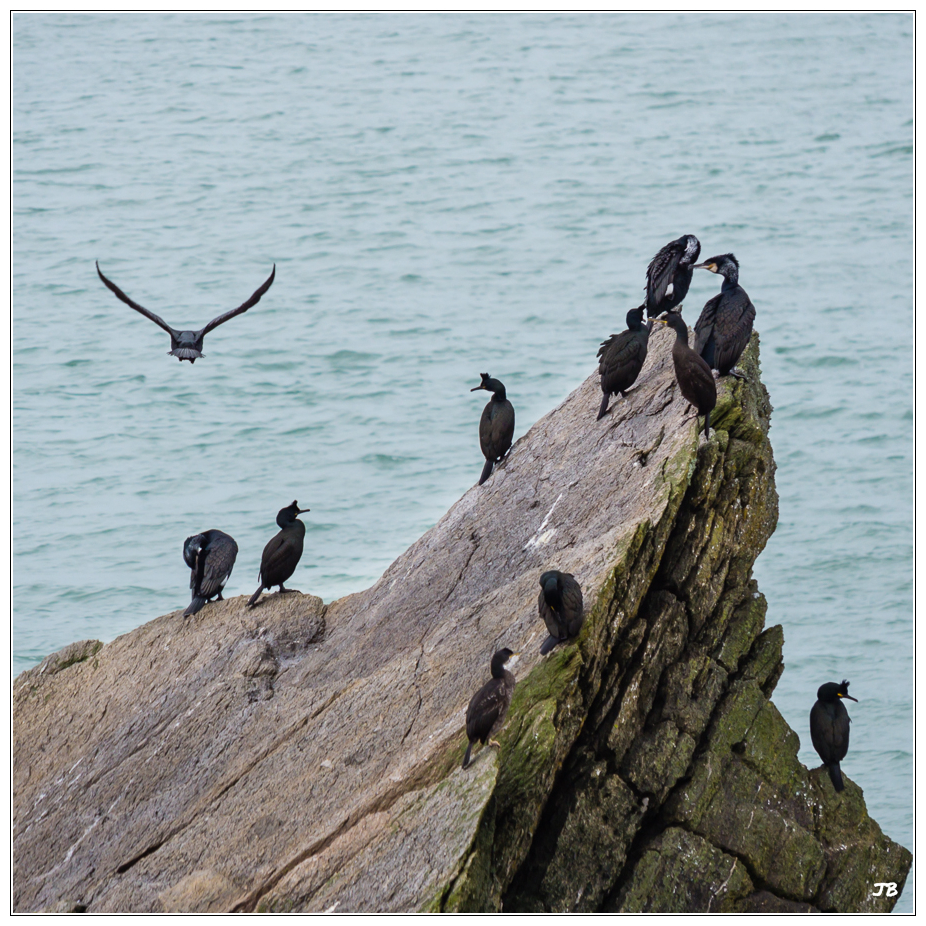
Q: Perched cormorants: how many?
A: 10